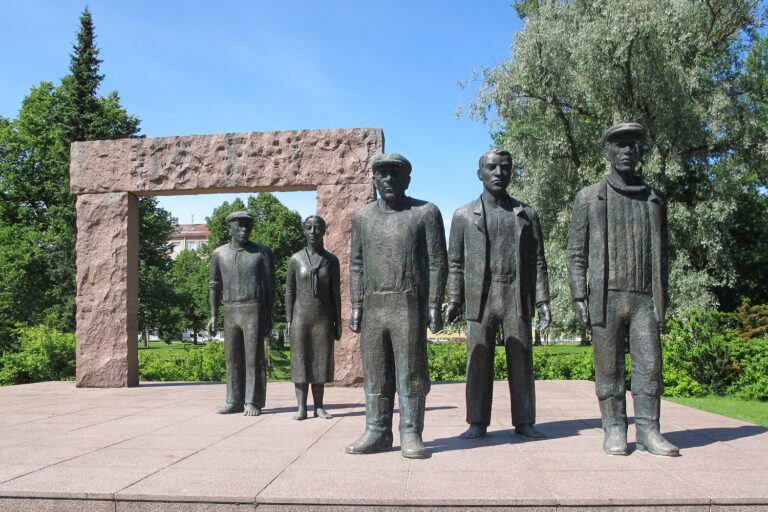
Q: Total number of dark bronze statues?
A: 5